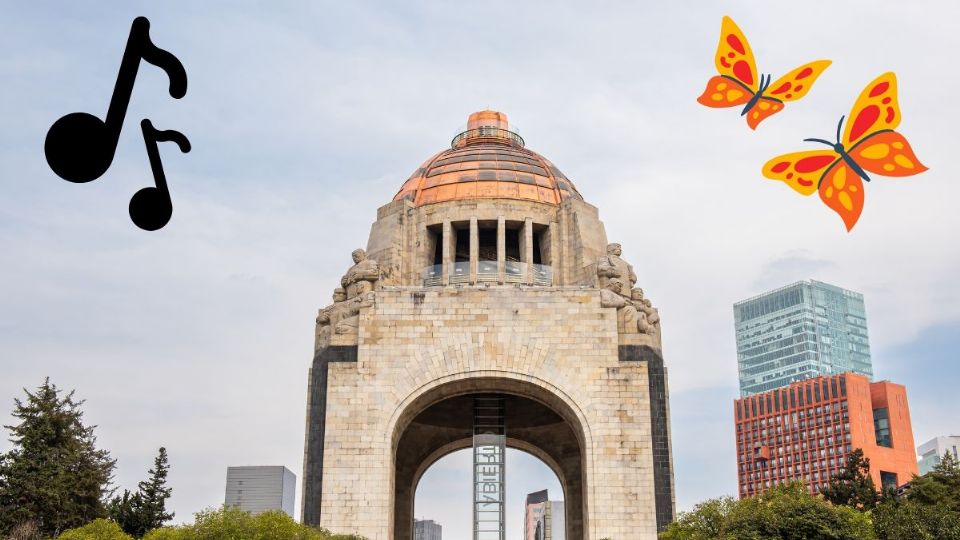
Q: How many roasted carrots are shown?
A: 0